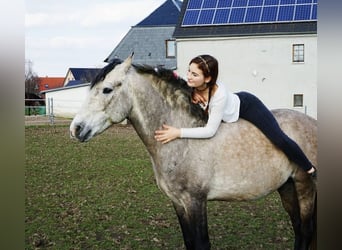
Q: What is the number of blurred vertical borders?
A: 2